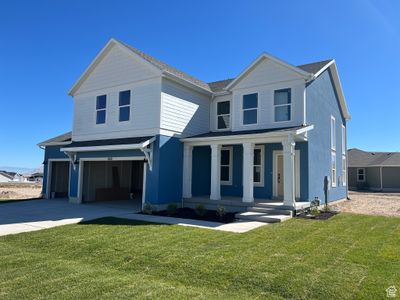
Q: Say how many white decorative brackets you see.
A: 2